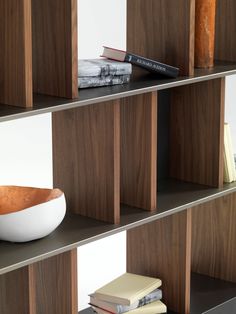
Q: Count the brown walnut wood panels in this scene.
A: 11